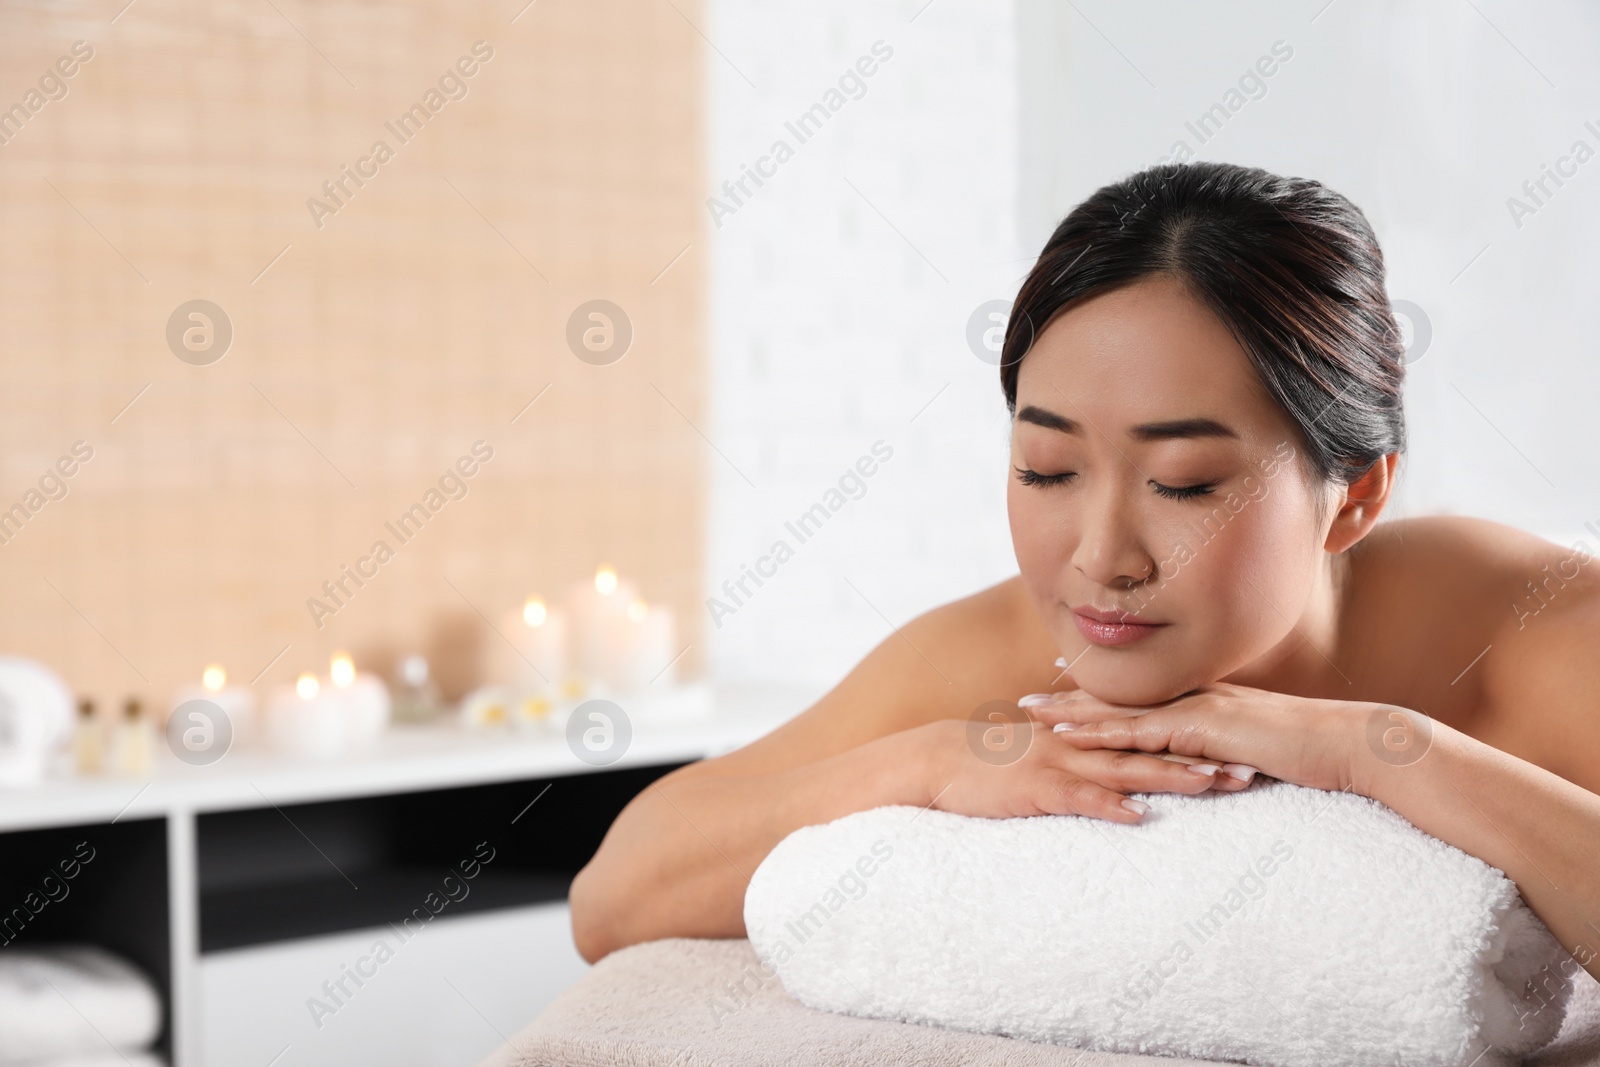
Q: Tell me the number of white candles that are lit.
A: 6